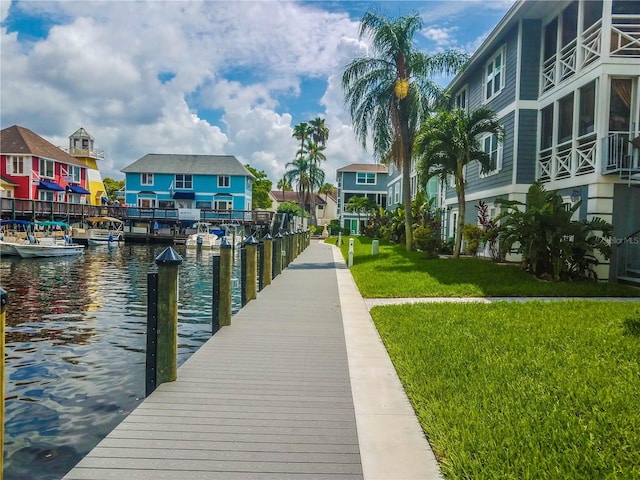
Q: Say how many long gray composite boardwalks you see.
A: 1